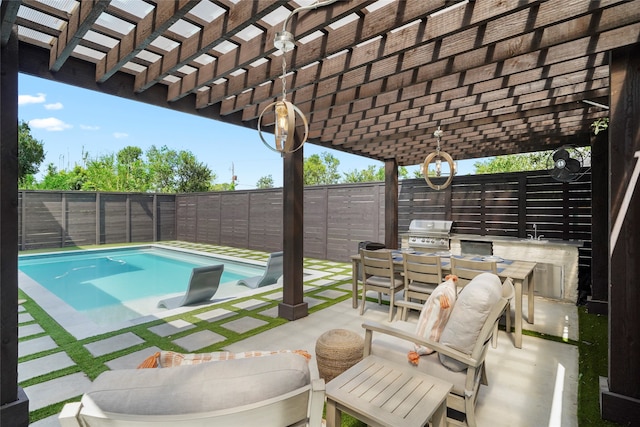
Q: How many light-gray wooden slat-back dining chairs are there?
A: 3